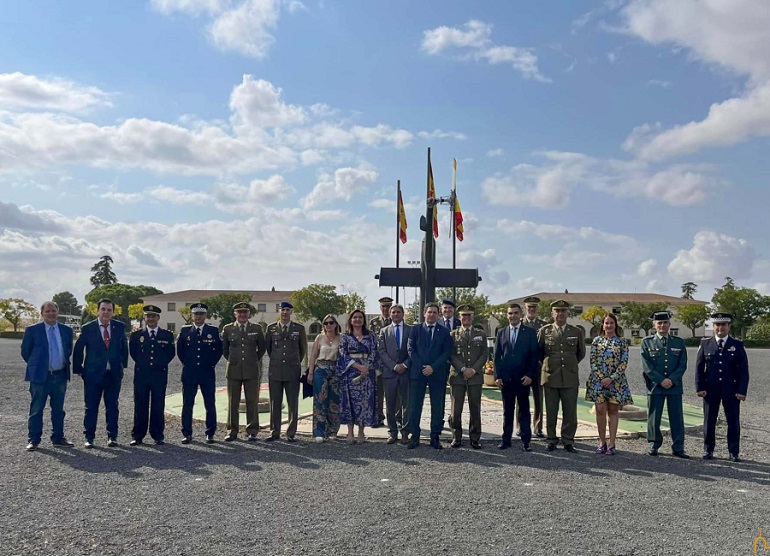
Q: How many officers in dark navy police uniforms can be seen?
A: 3